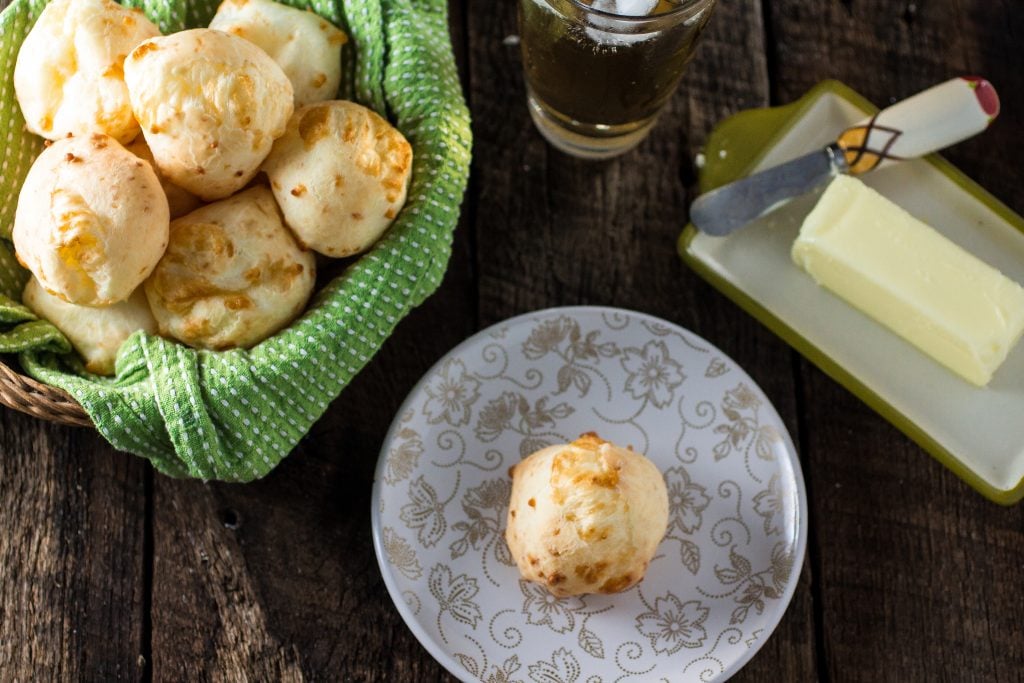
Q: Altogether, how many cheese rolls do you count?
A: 9